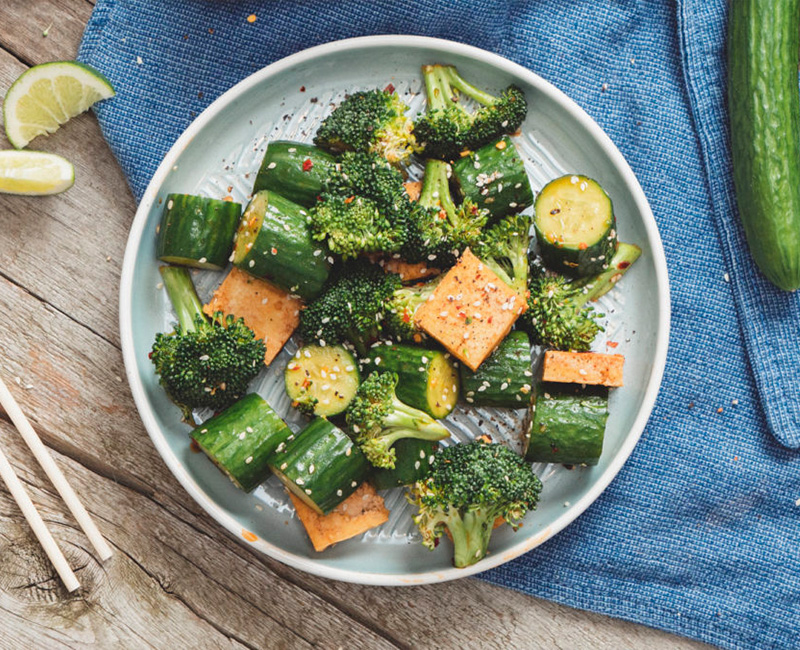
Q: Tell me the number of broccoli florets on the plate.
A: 11